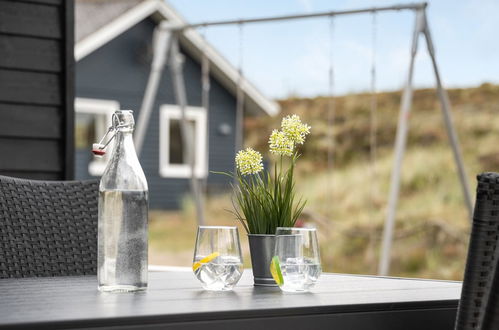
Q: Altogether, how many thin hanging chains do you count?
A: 4